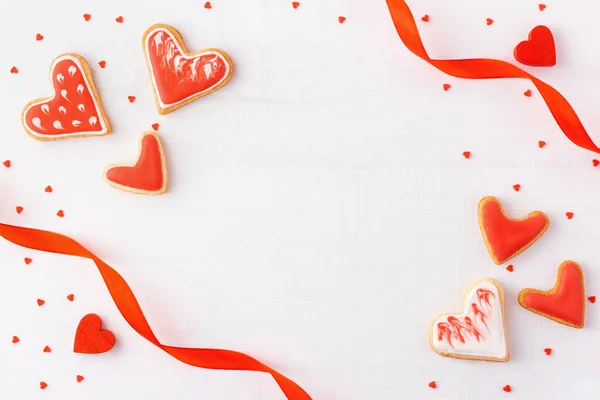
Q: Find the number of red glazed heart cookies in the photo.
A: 5